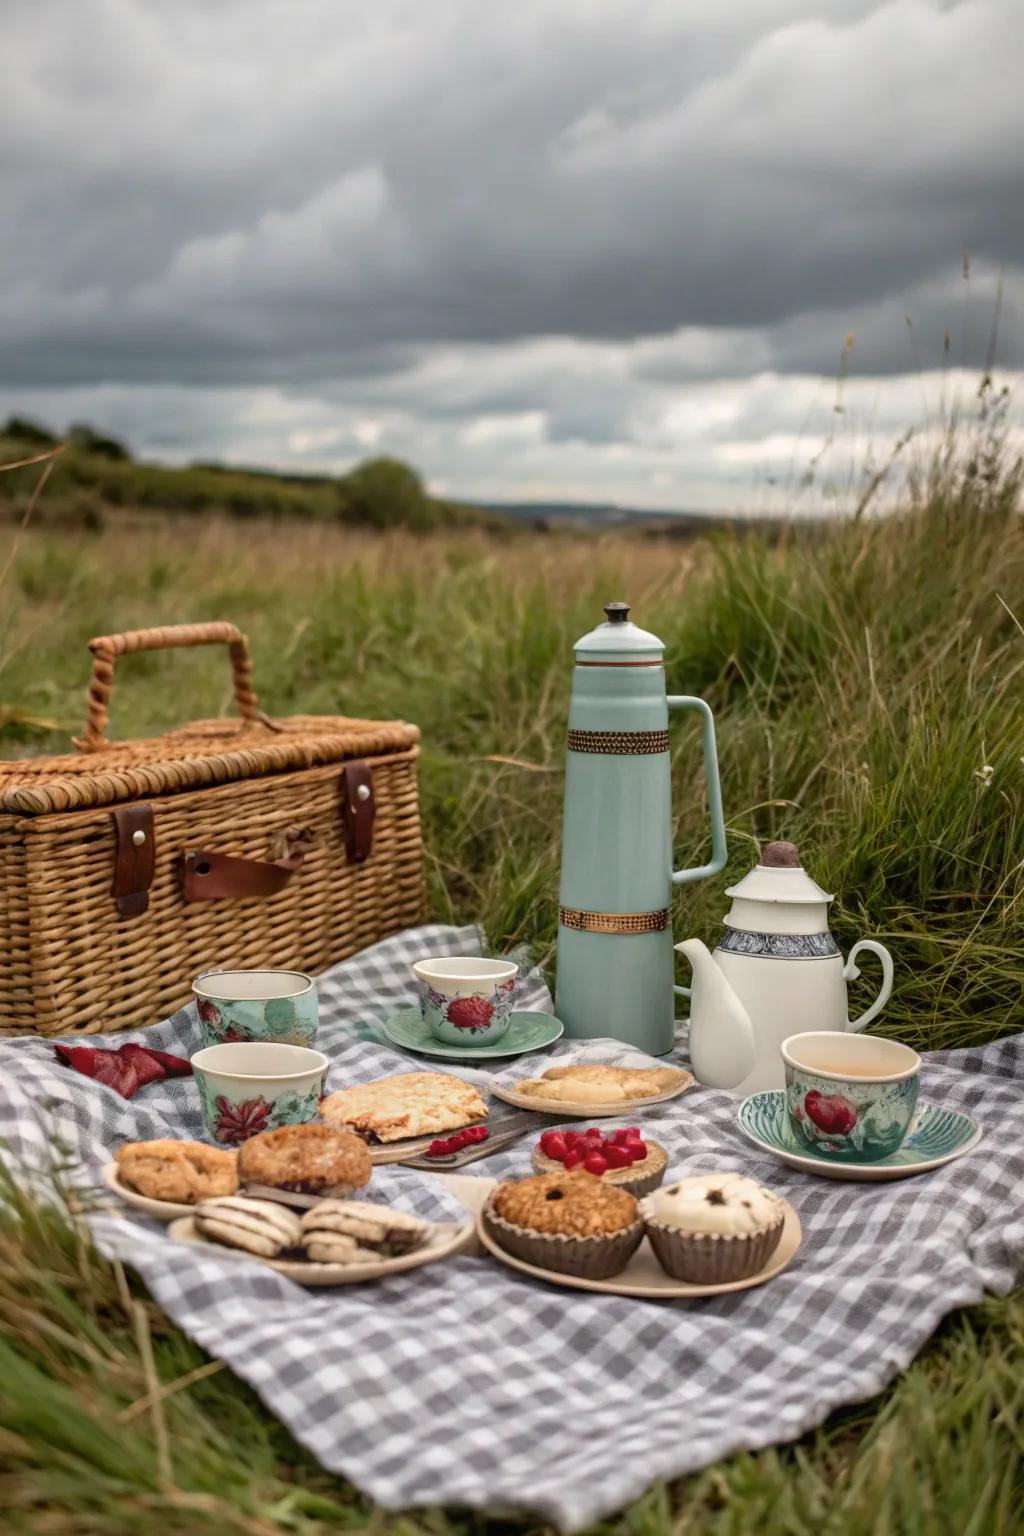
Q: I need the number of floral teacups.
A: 4